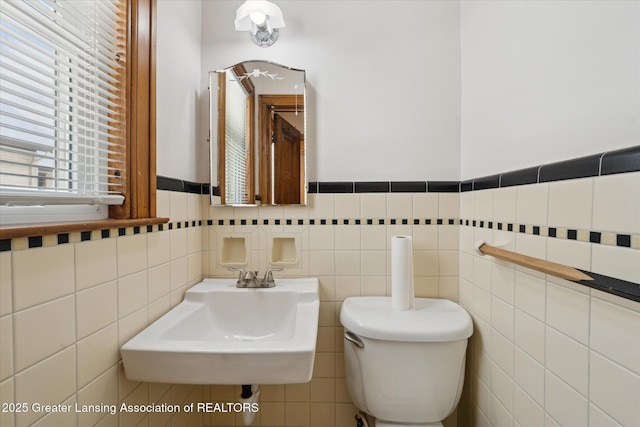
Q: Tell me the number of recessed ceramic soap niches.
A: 2